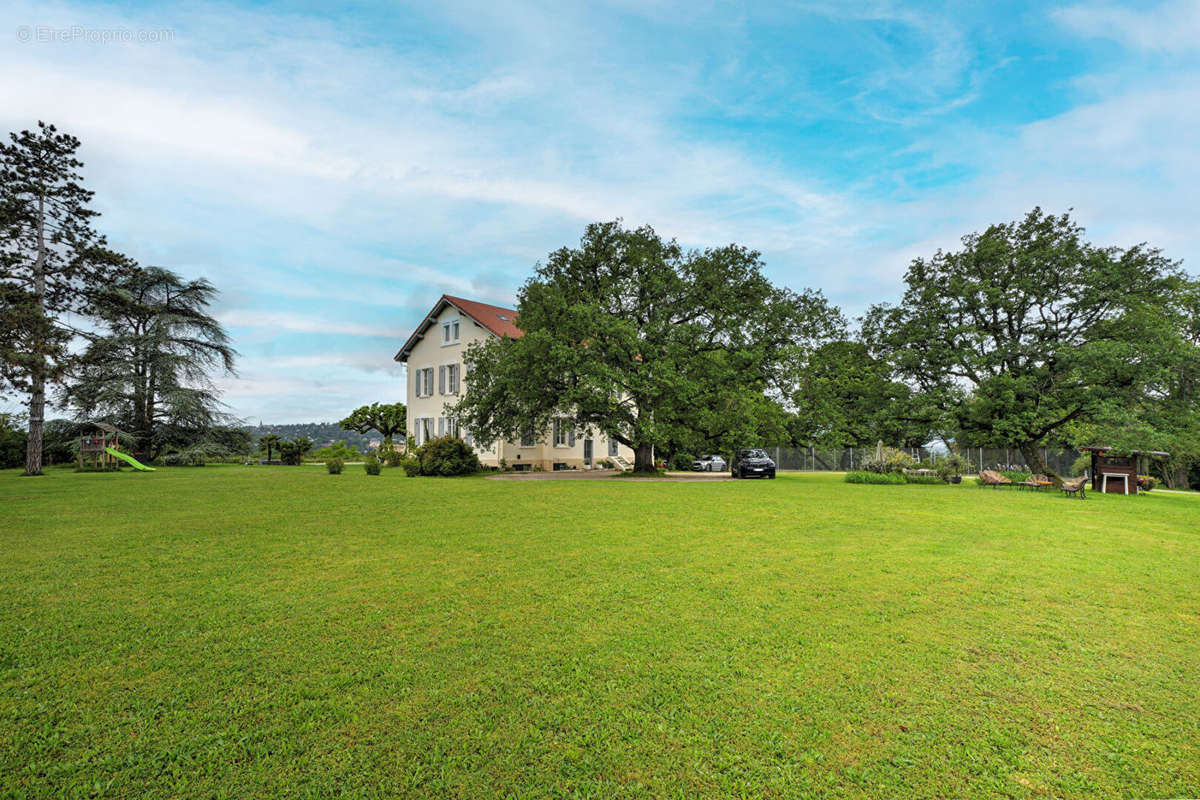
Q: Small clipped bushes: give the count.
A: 3